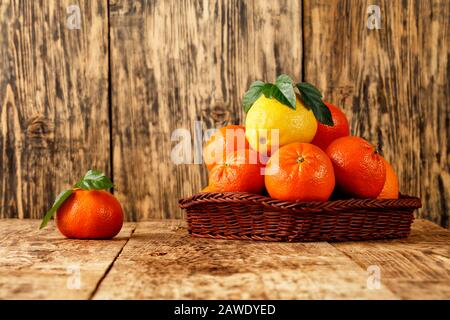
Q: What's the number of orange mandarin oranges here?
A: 7